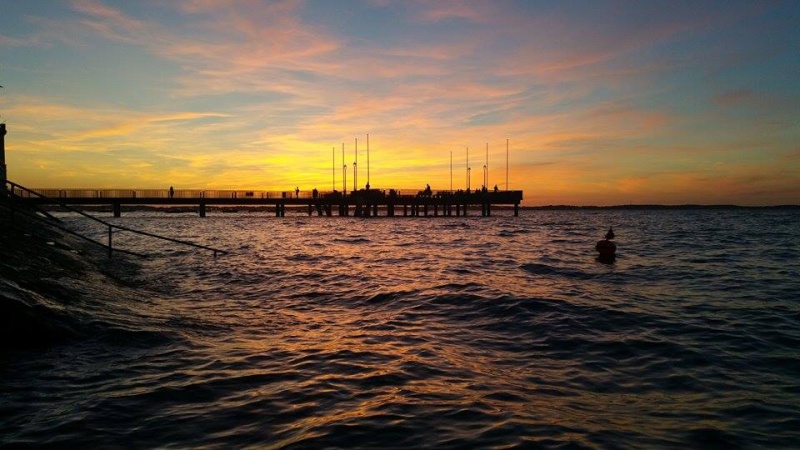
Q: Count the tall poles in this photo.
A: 8